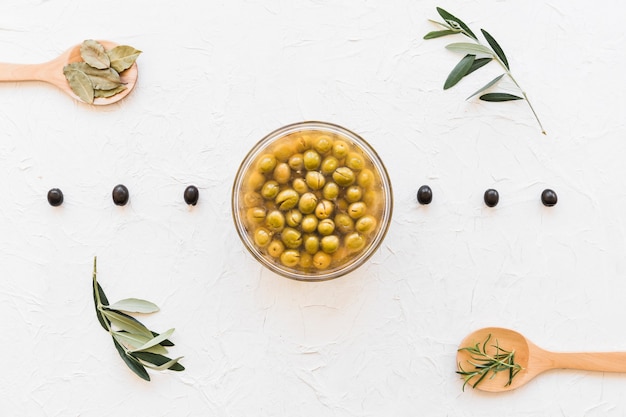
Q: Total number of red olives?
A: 0